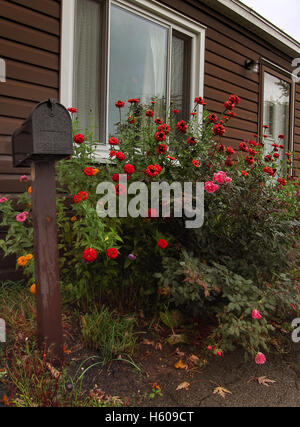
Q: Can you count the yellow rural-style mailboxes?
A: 0